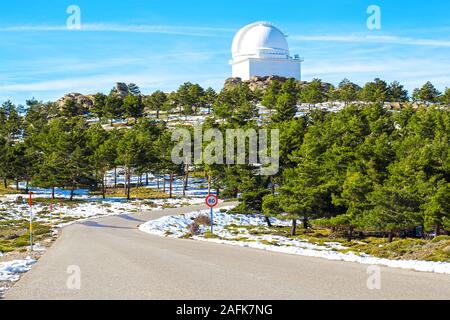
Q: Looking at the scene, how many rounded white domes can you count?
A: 1